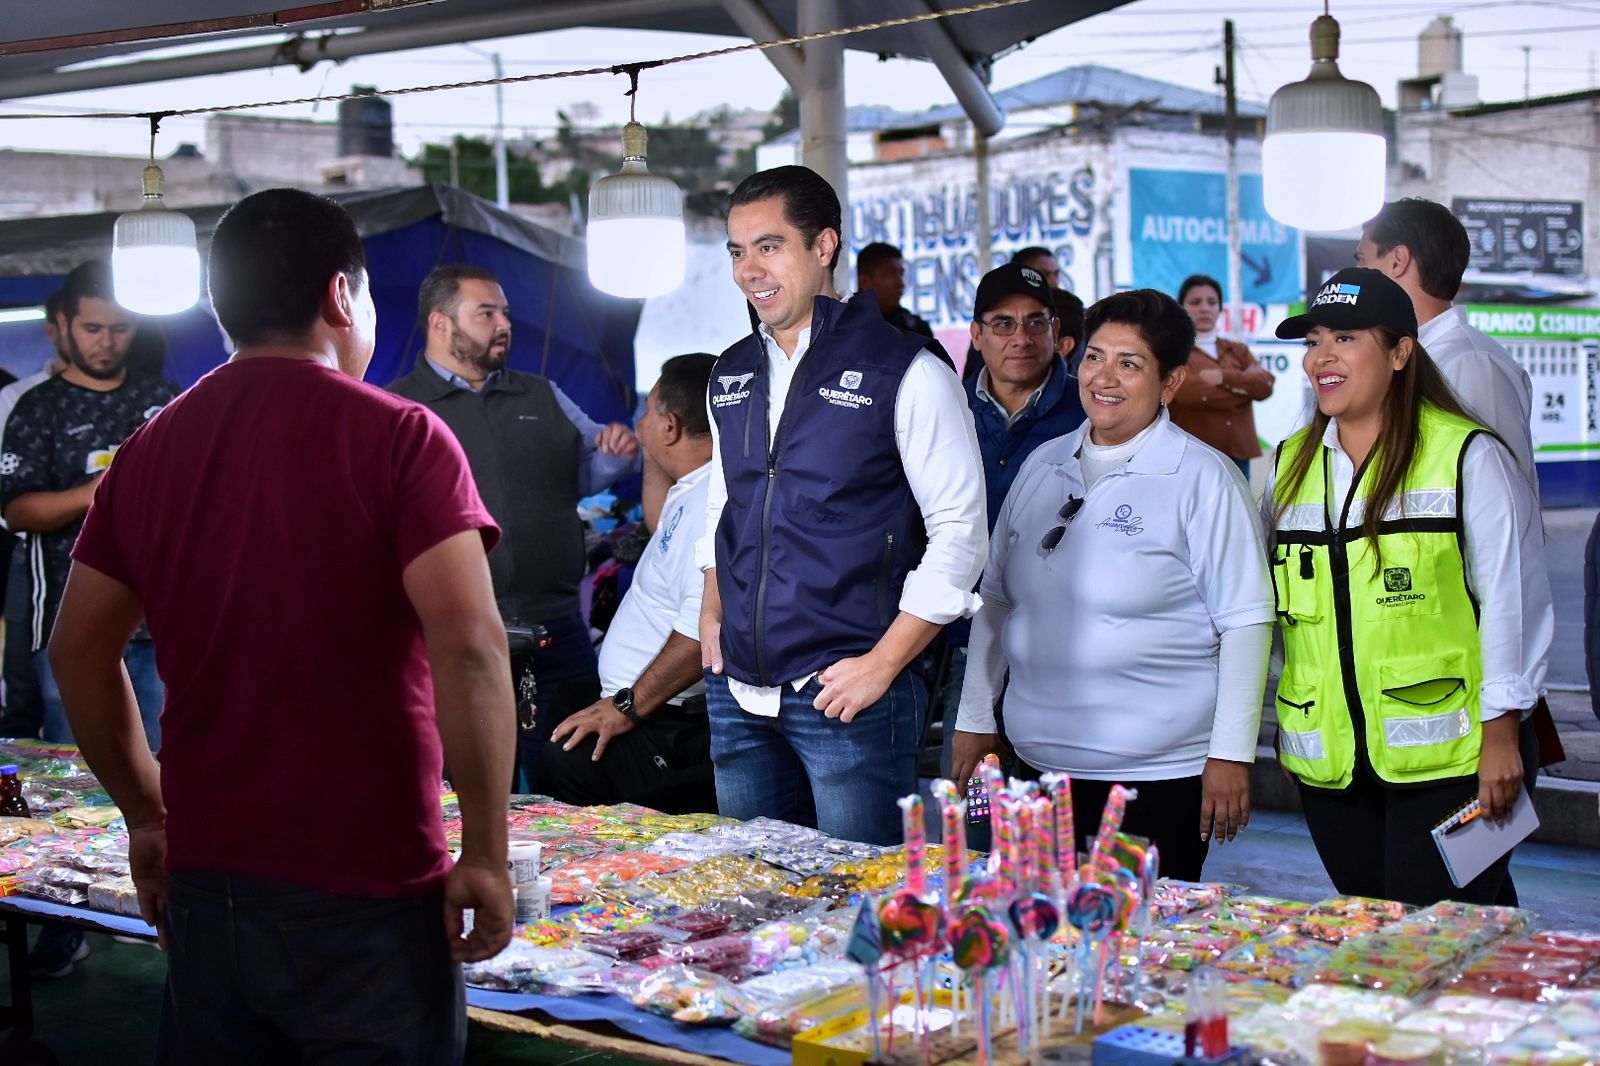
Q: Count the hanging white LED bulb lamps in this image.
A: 3